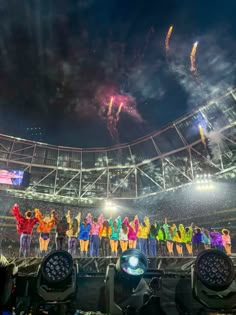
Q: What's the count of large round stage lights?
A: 3